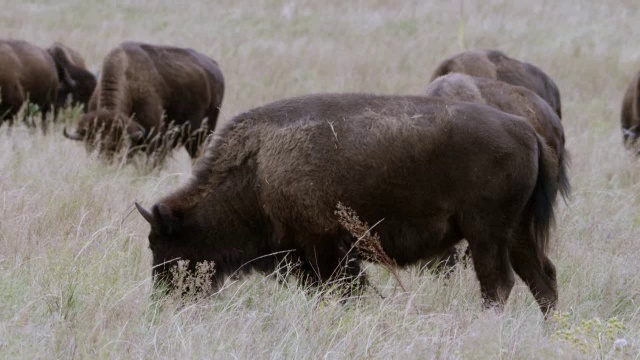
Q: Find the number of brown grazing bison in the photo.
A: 7